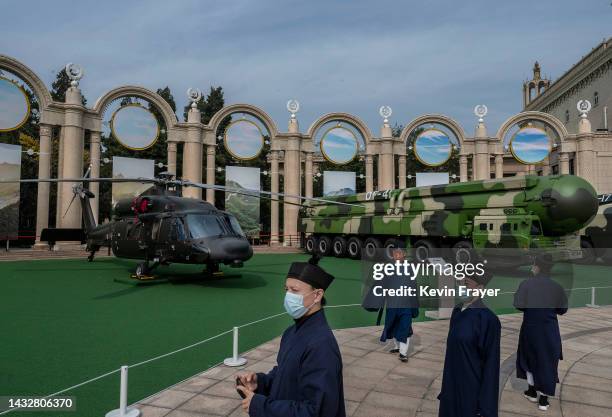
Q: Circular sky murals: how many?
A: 6